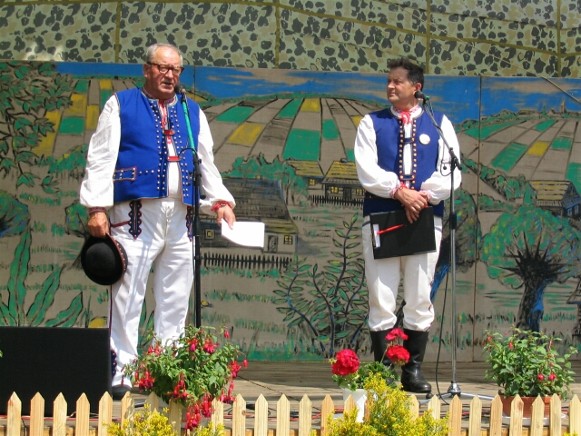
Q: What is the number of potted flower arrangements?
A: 3